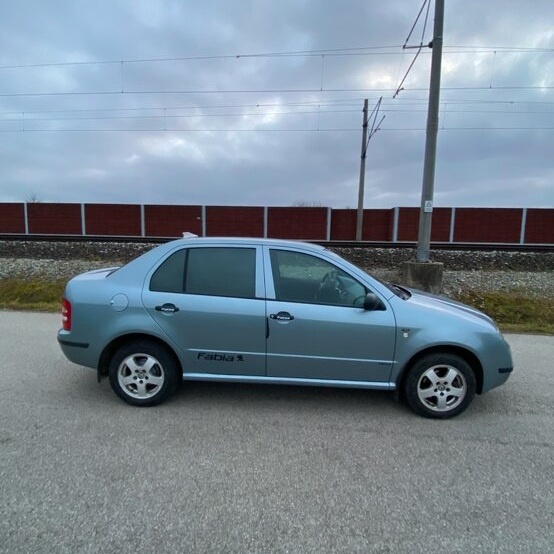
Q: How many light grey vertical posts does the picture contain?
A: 9